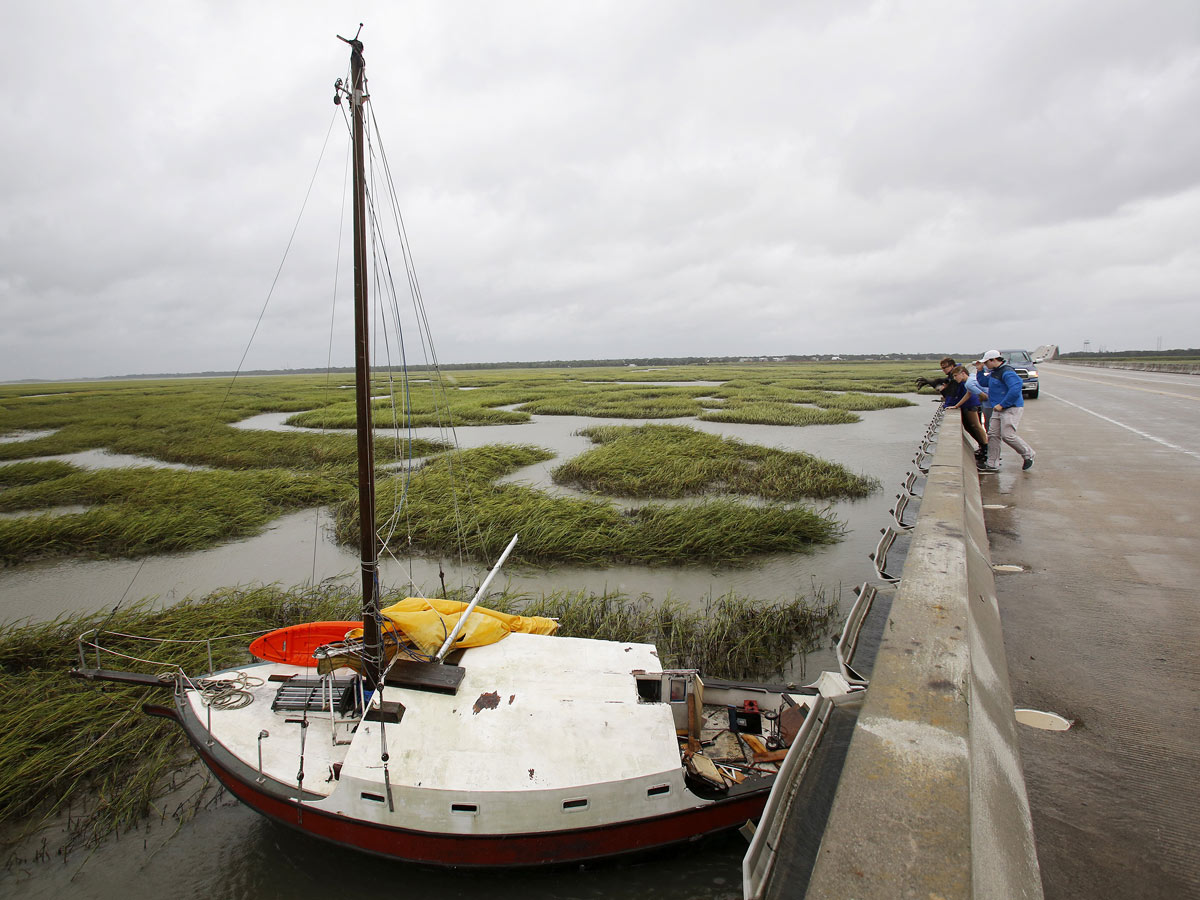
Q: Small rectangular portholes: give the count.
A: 4